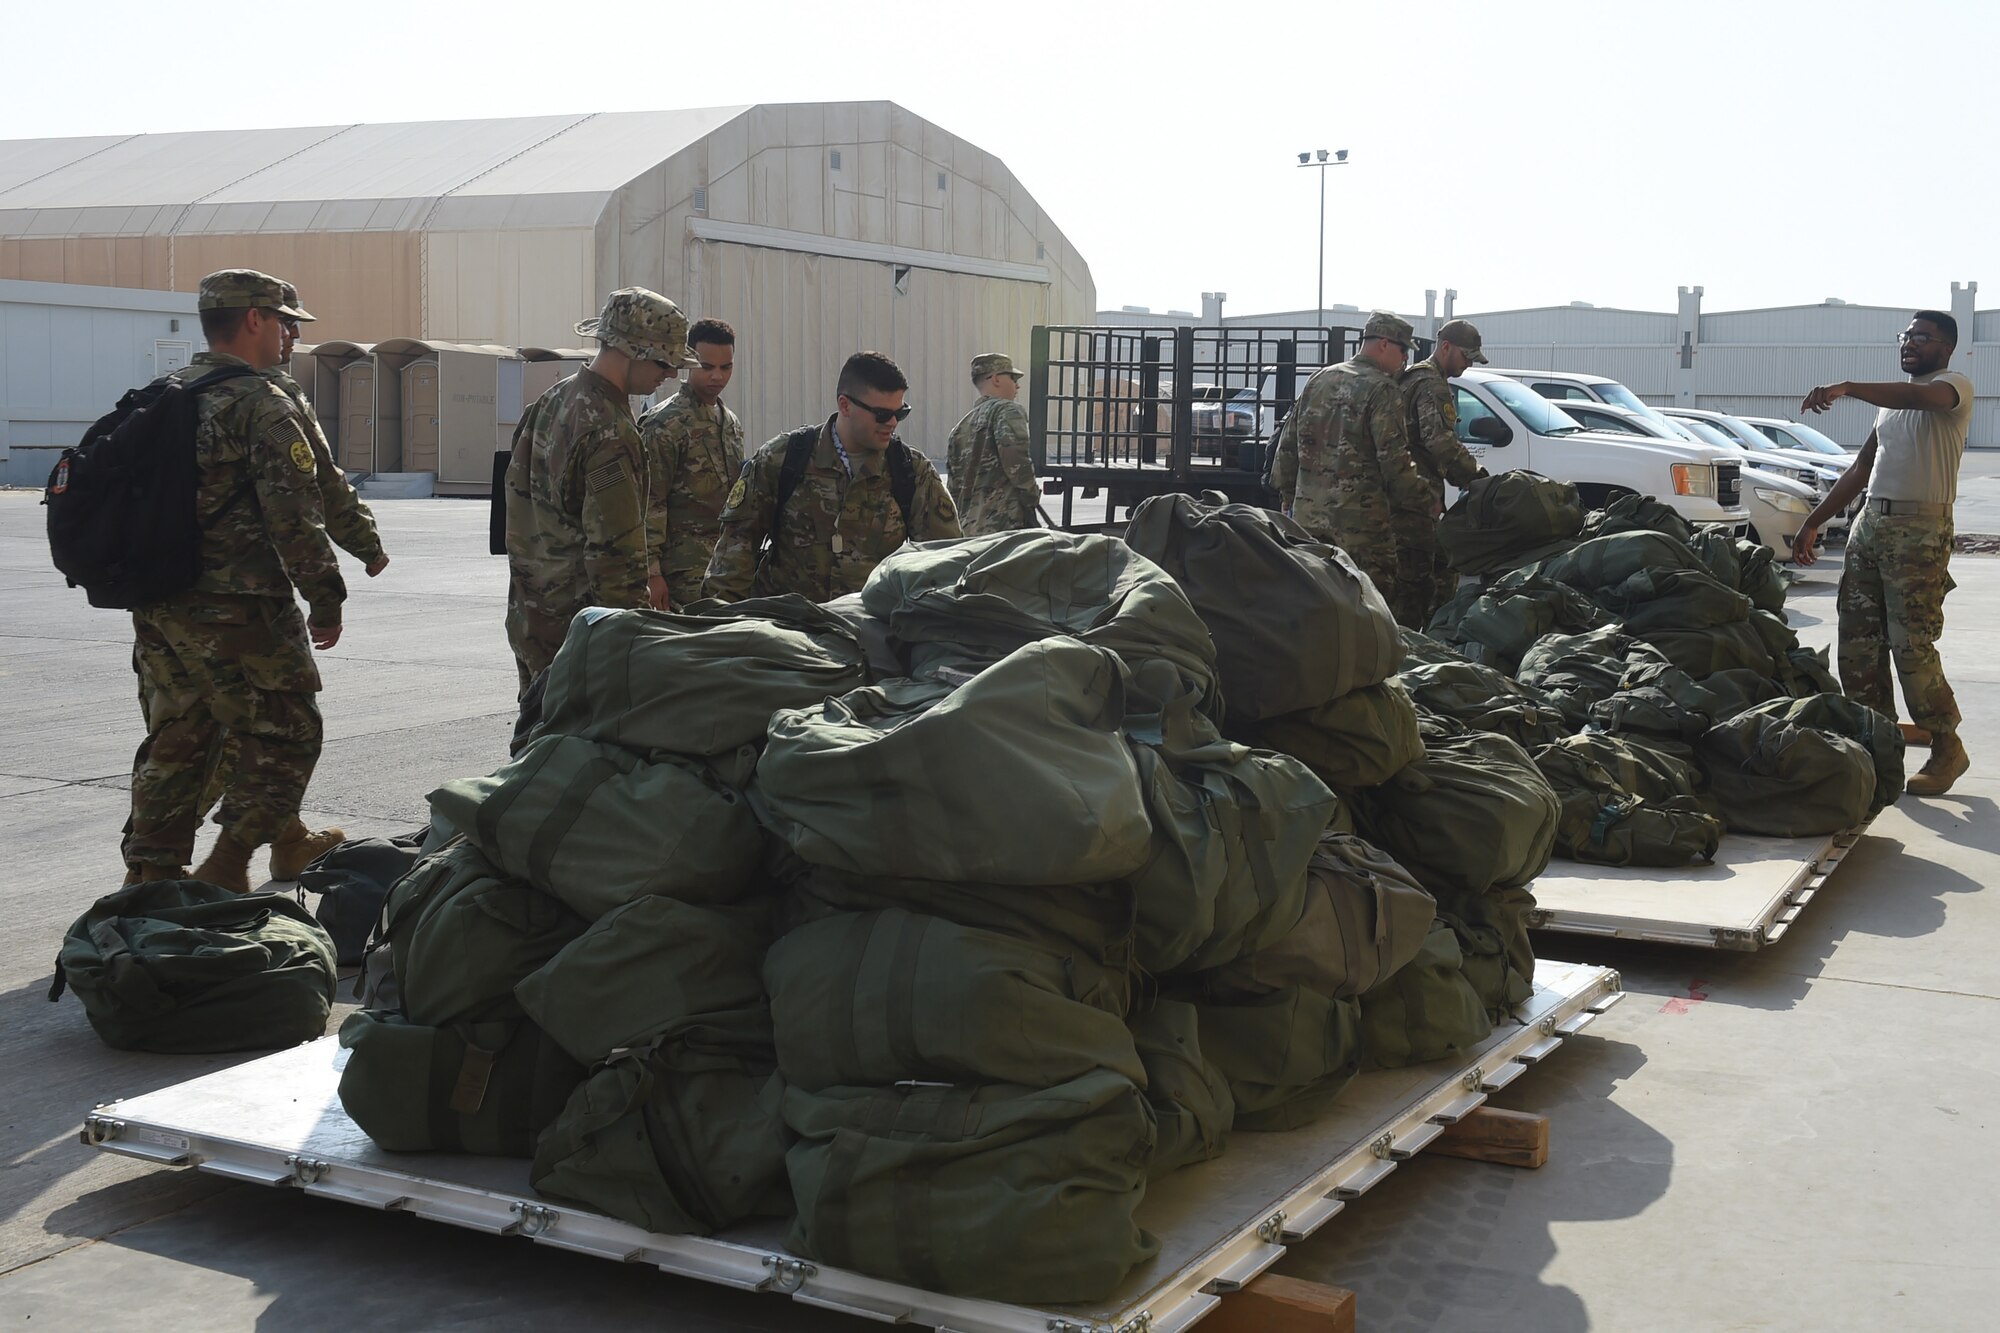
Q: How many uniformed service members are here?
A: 9